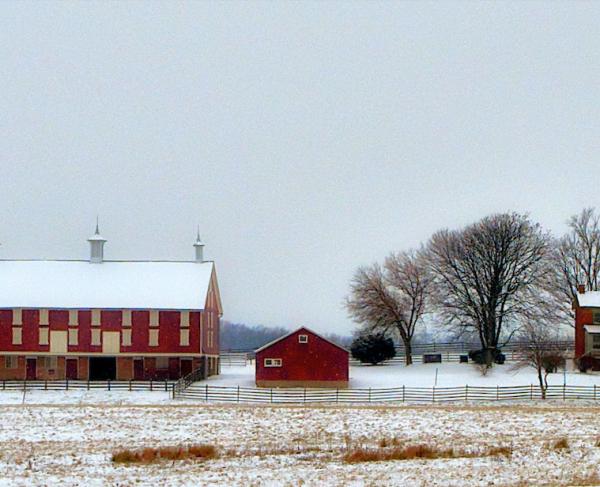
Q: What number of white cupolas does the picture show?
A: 2